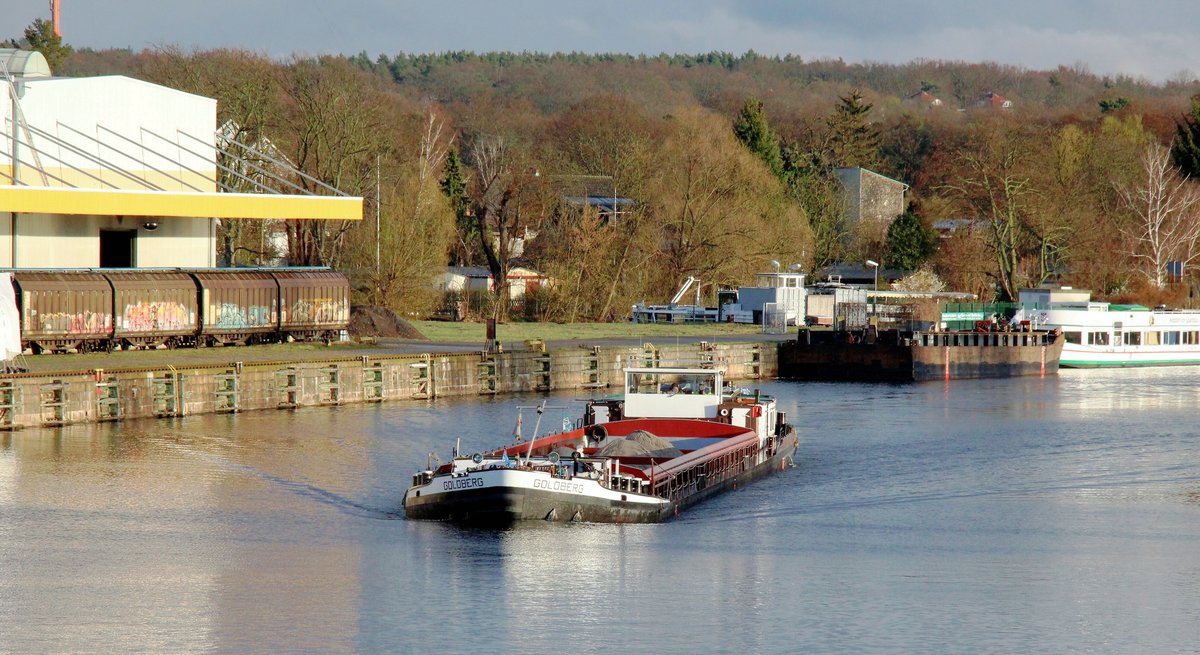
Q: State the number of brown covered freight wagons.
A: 4